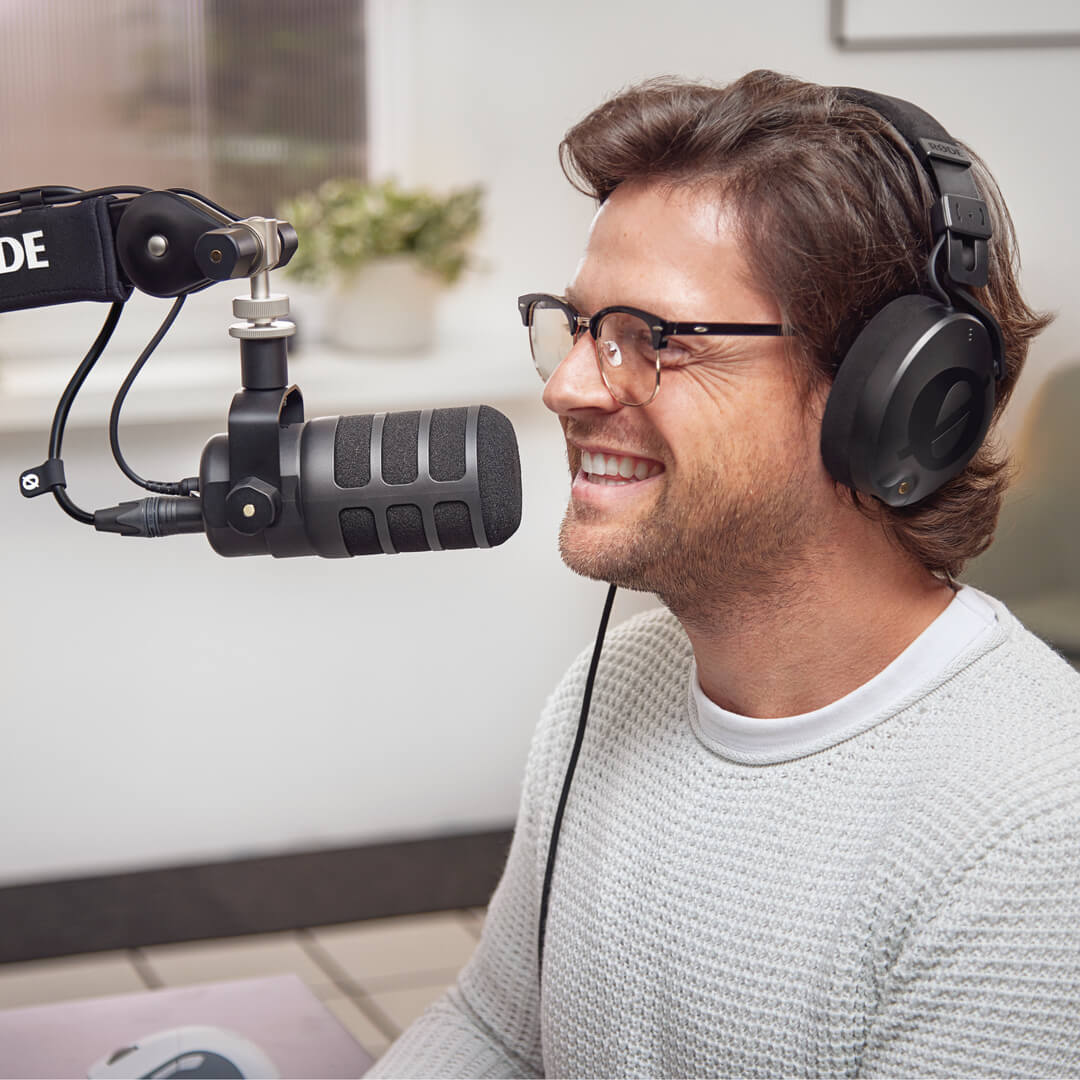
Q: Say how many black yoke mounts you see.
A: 1